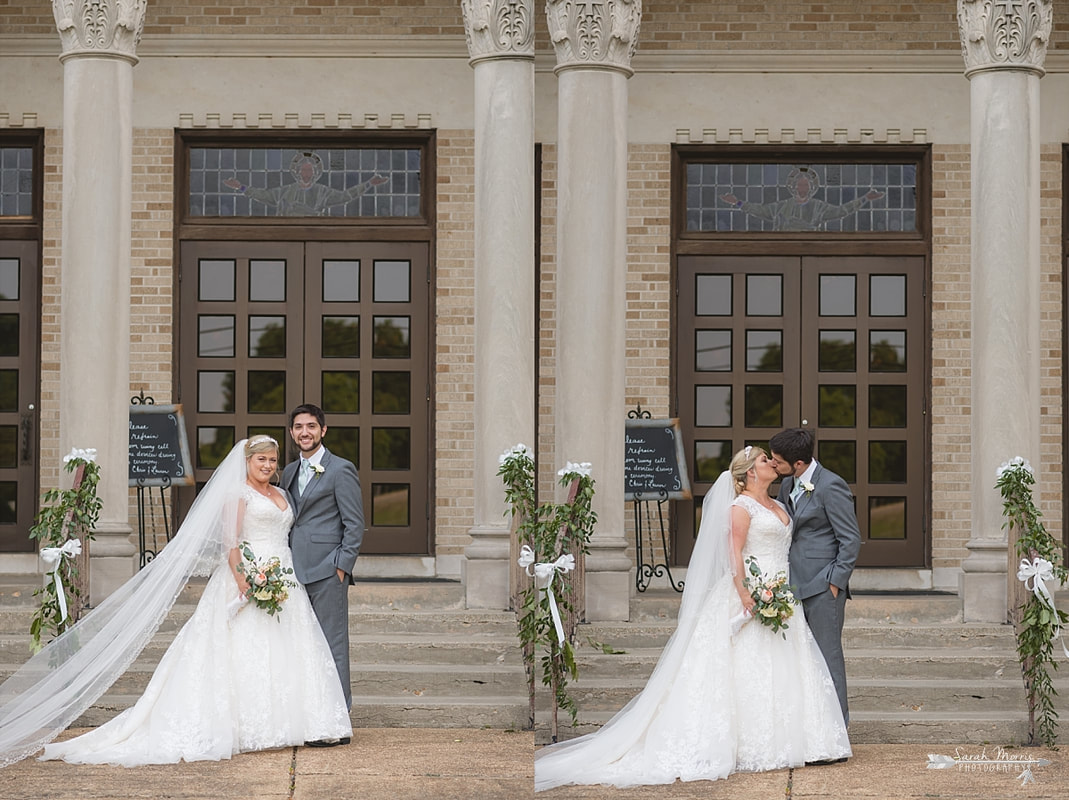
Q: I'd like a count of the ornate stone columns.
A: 4